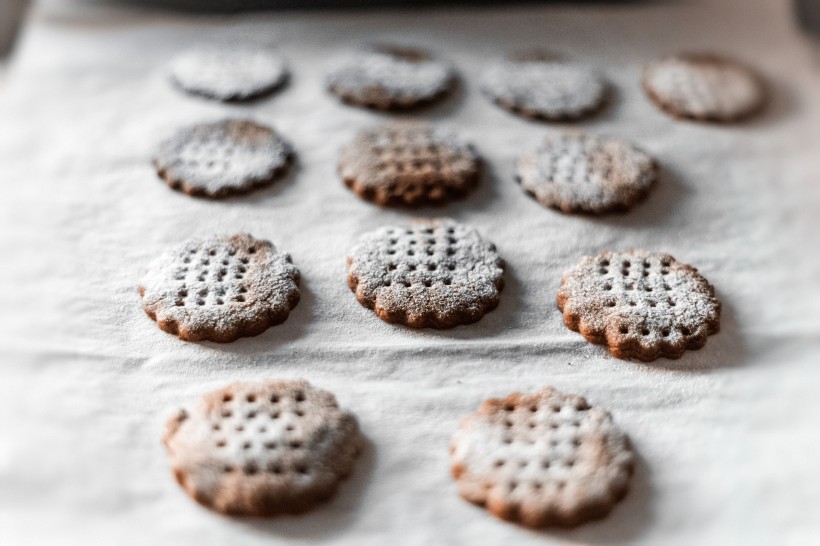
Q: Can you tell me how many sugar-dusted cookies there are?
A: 12